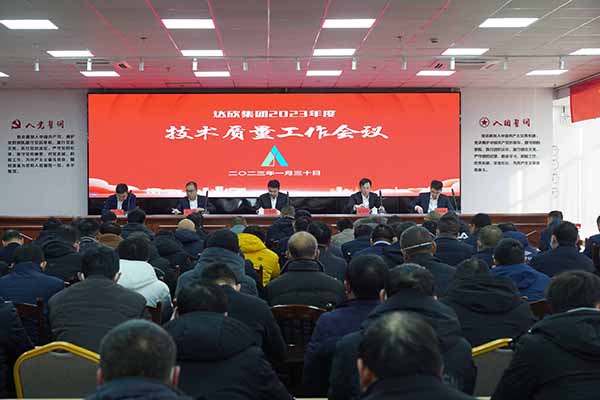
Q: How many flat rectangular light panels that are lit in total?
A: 15